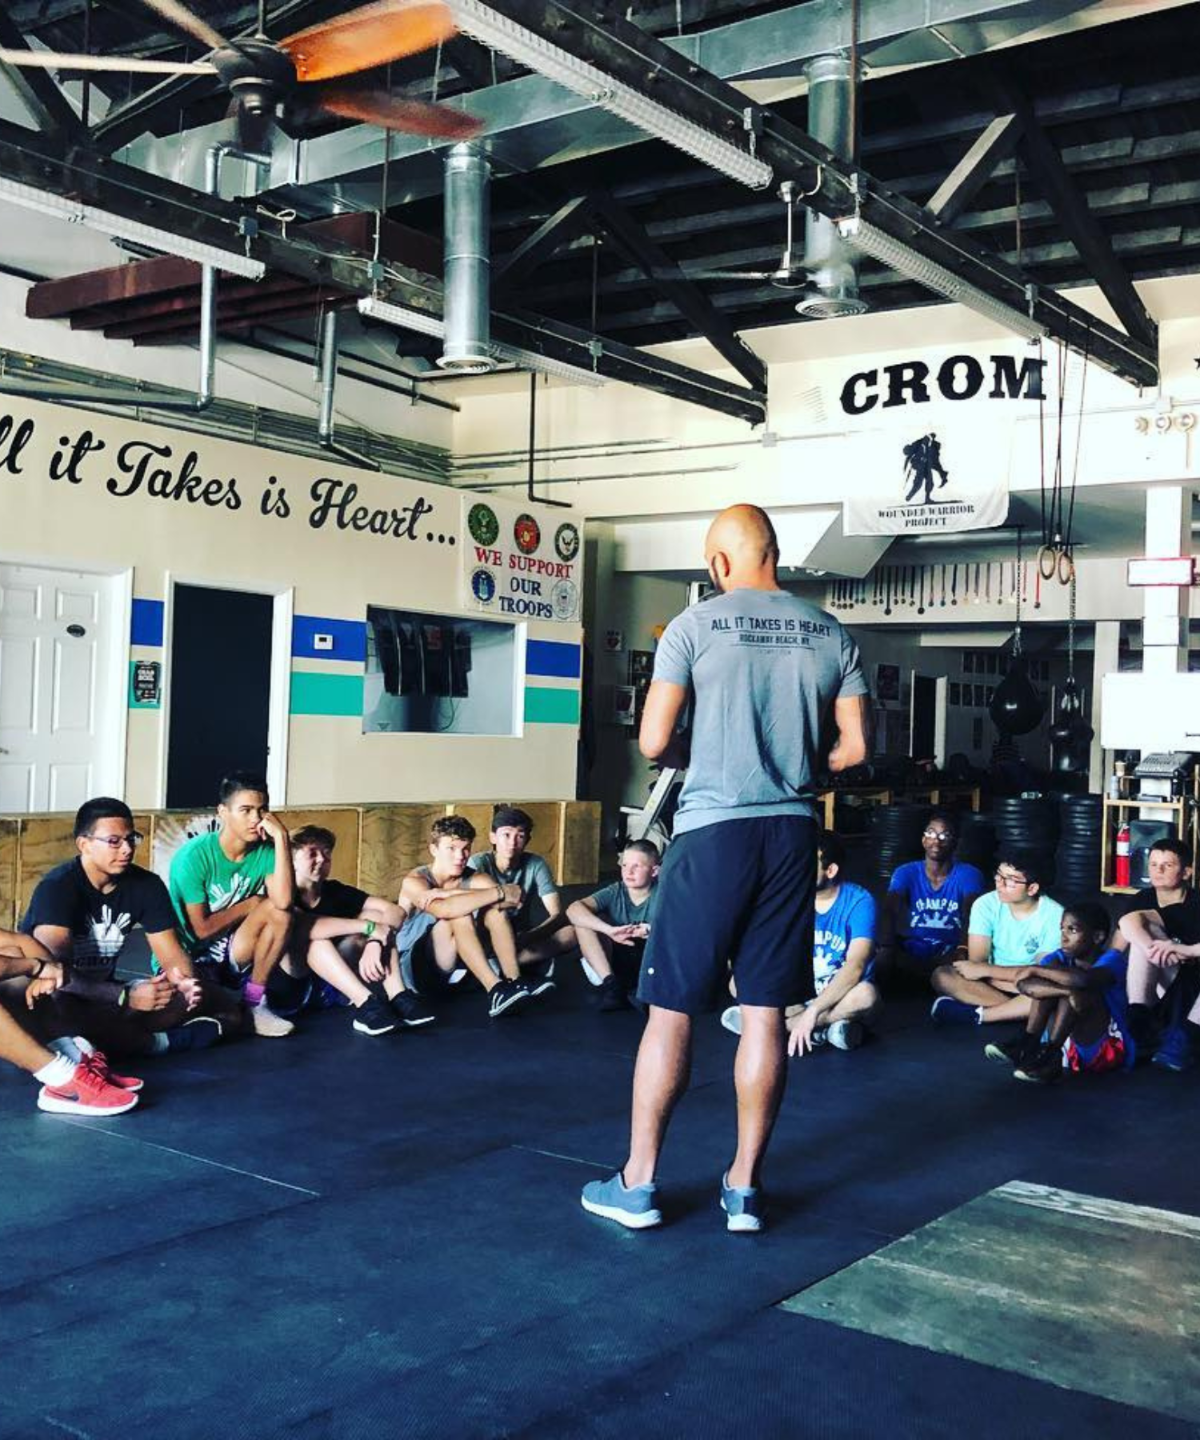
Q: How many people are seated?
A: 12